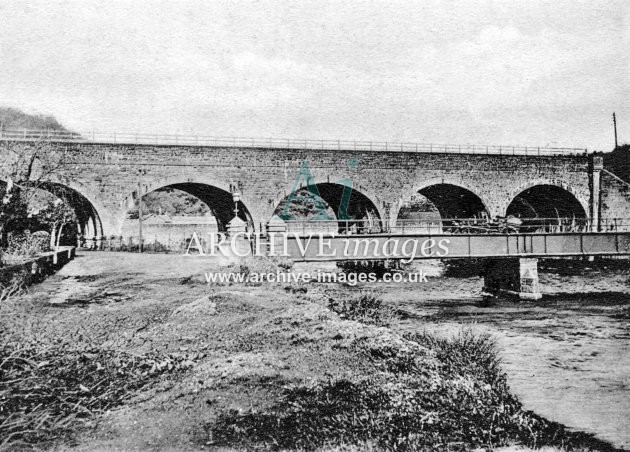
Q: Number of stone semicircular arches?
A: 5